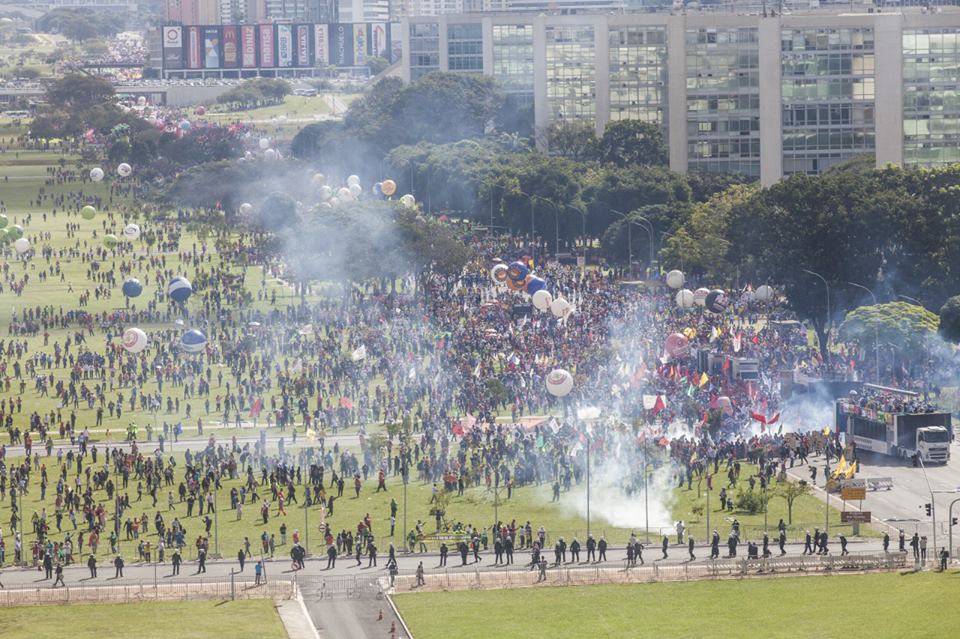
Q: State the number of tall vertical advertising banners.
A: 13